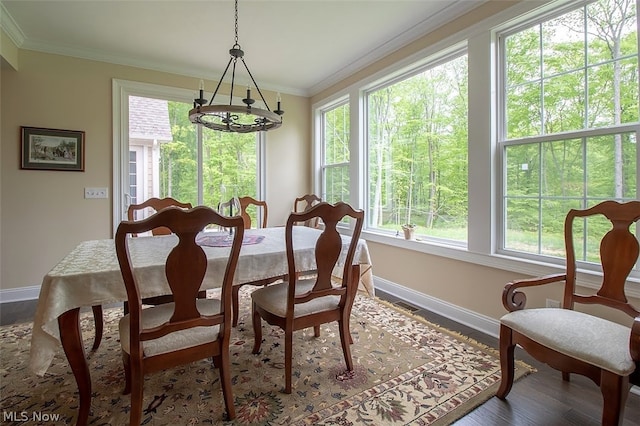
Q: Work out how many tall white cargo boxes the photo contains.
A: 0